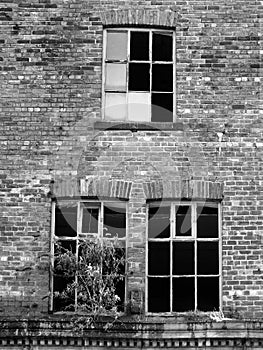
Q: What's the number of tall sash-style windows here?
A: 3